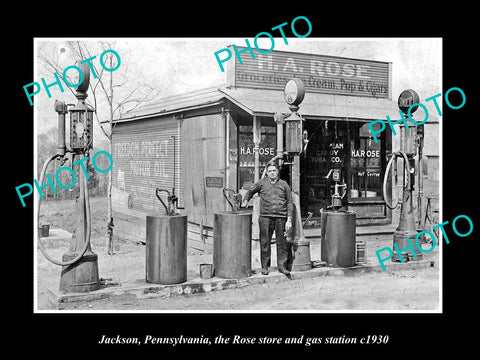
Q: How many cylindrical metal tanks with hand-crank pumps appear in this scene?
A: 3